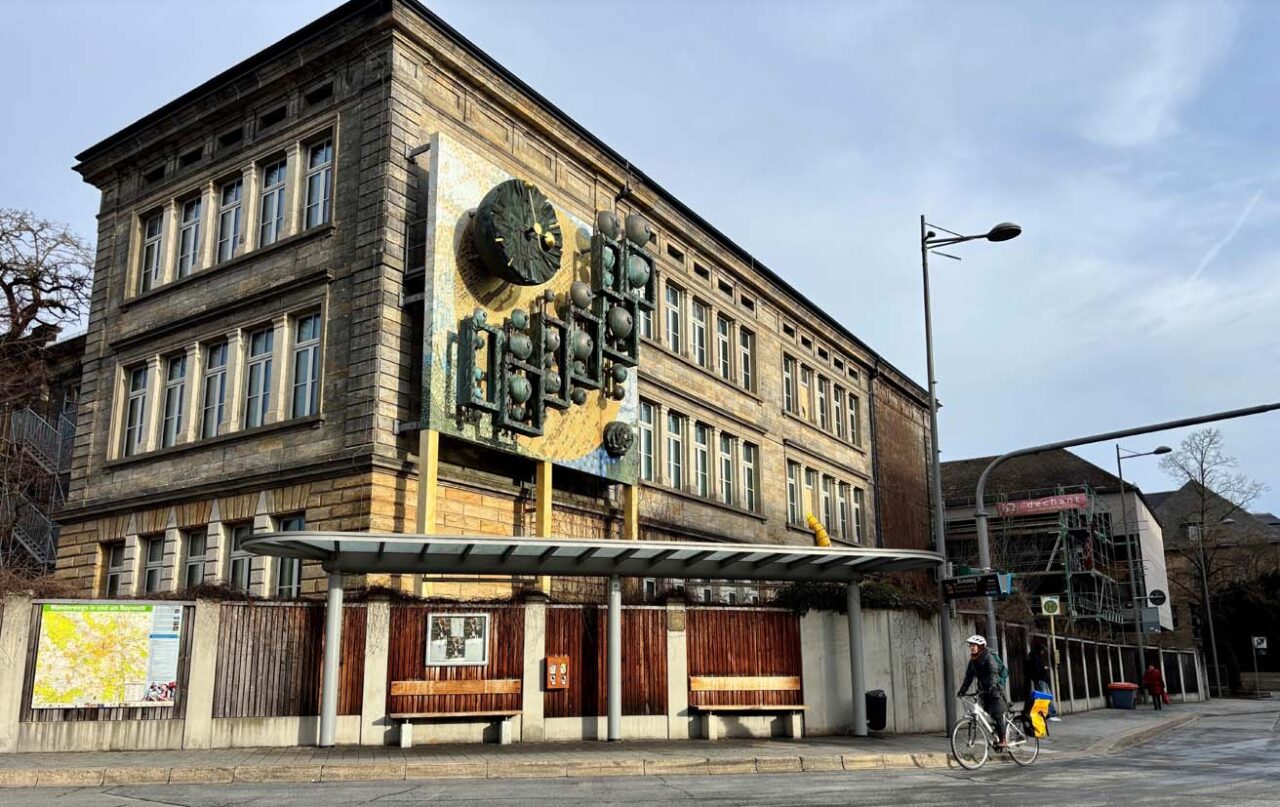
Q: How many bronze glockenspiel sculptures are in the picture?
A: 1